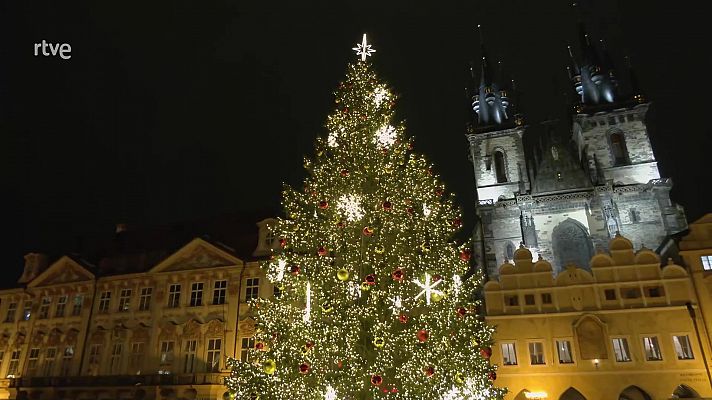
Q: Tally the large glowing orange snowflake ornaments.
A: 0